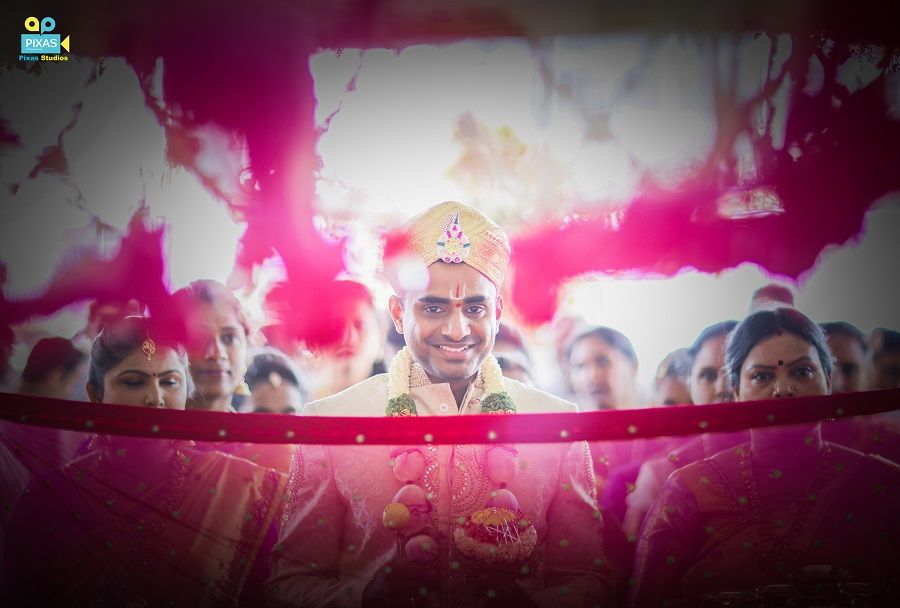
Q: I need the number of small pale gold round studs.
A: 13